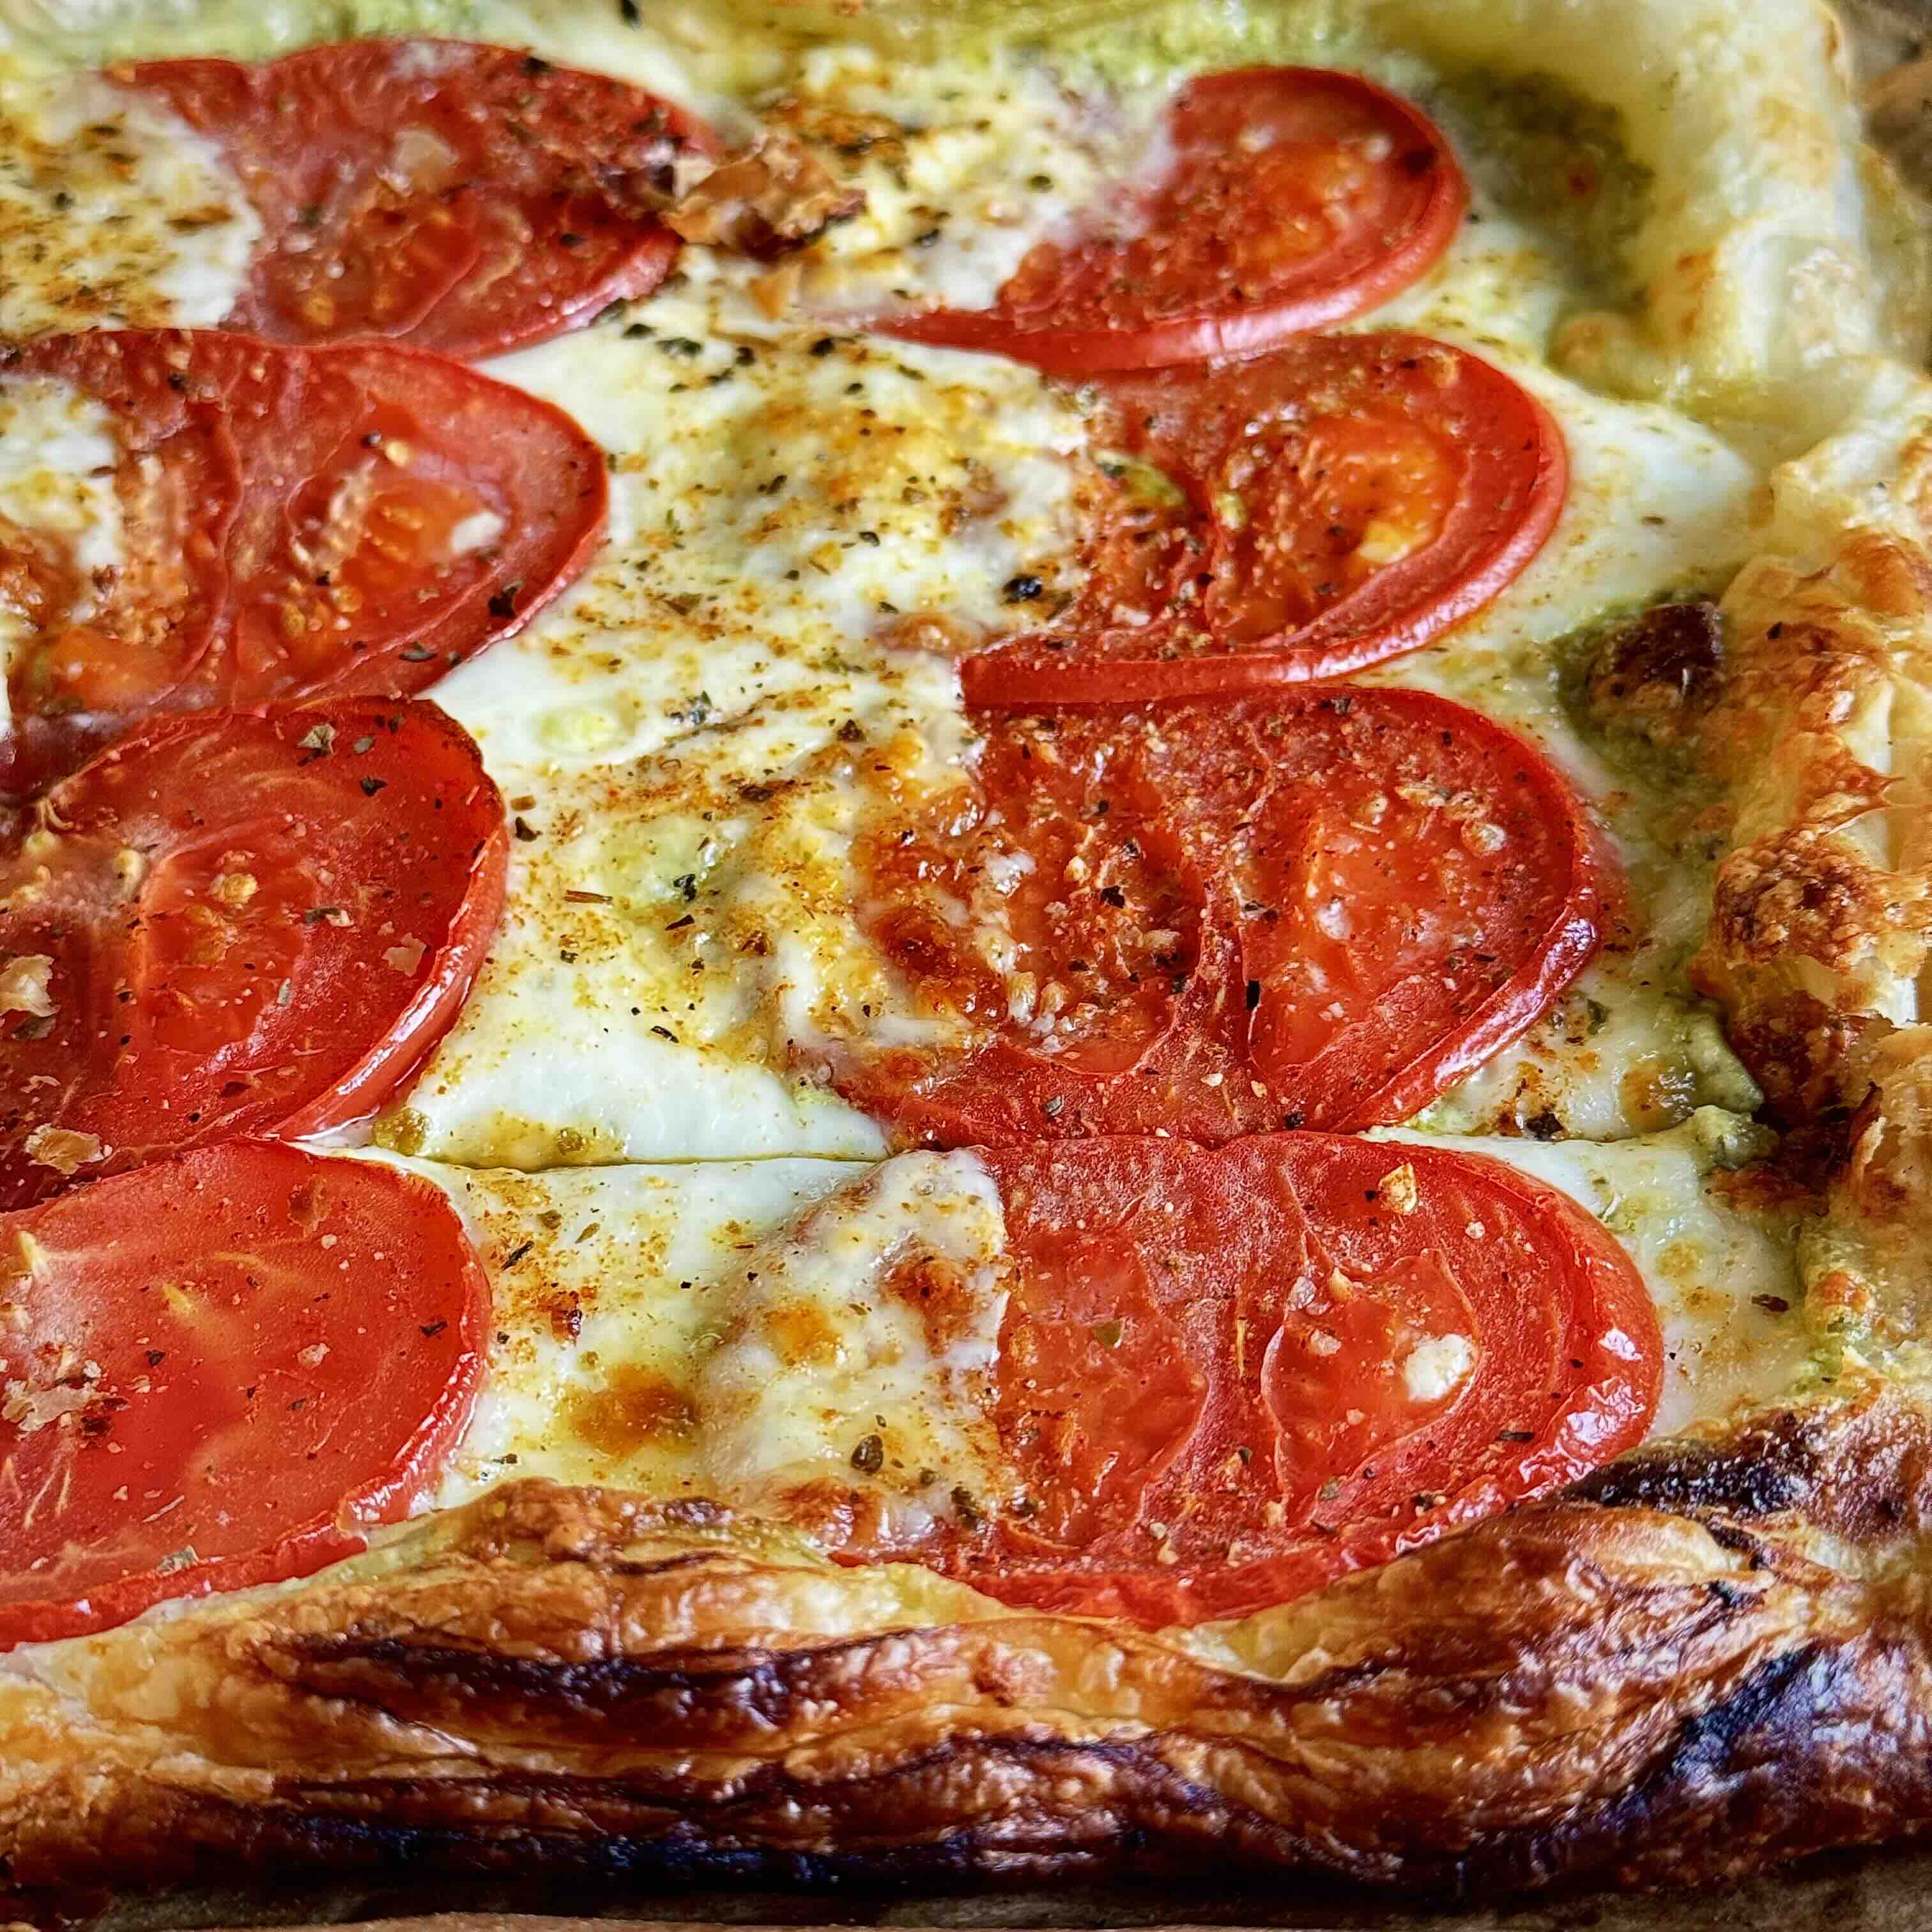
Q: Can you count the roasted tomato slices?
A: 8